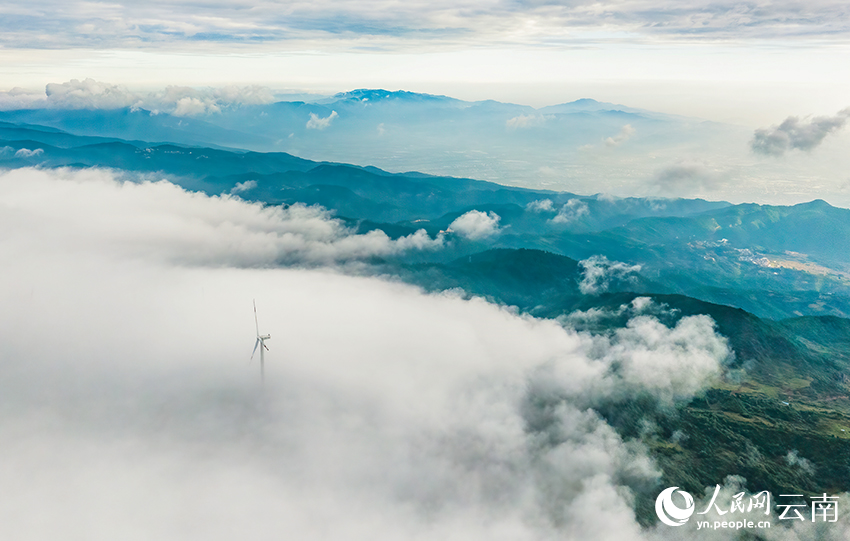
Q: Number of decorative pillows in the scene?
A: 0